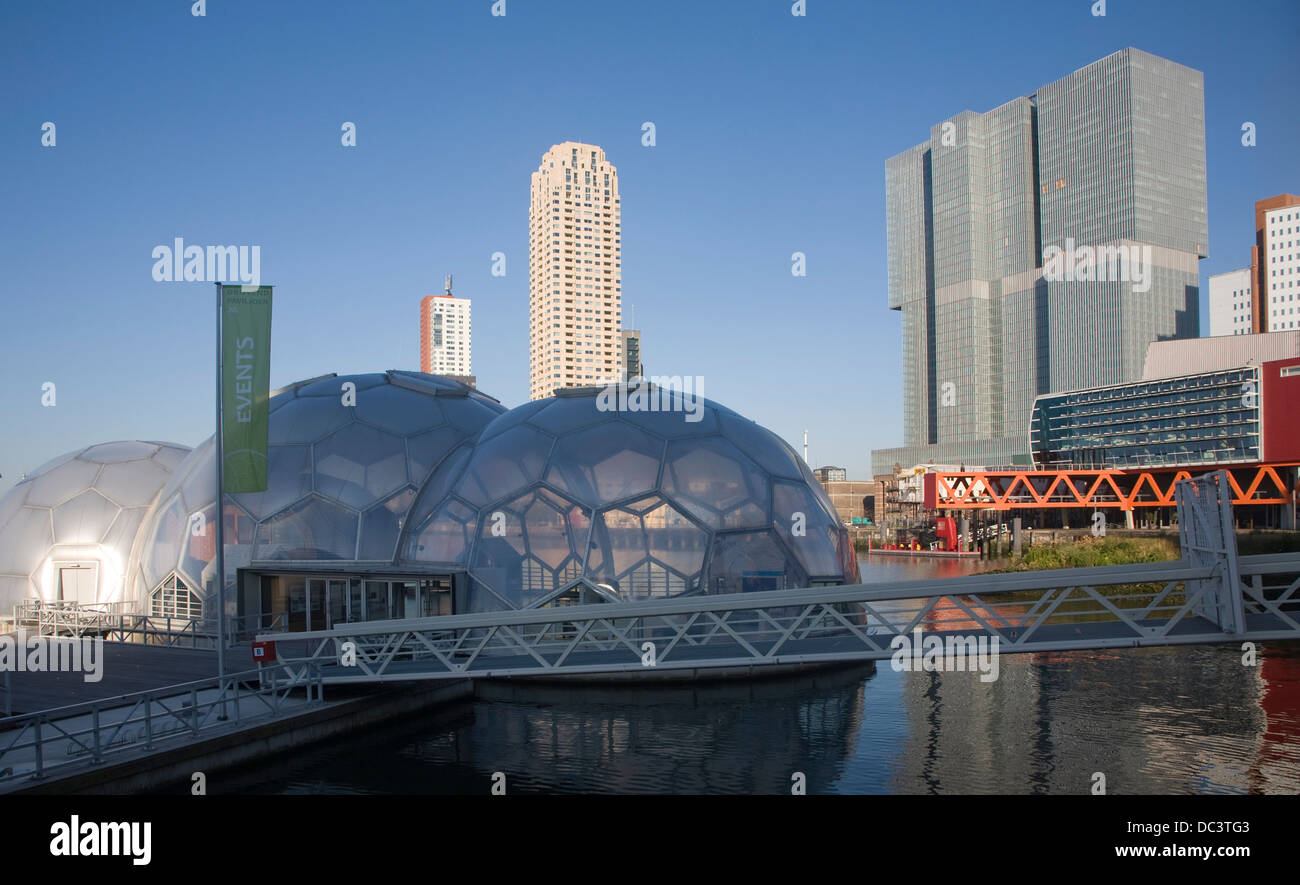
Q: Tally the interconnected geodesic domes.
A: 3